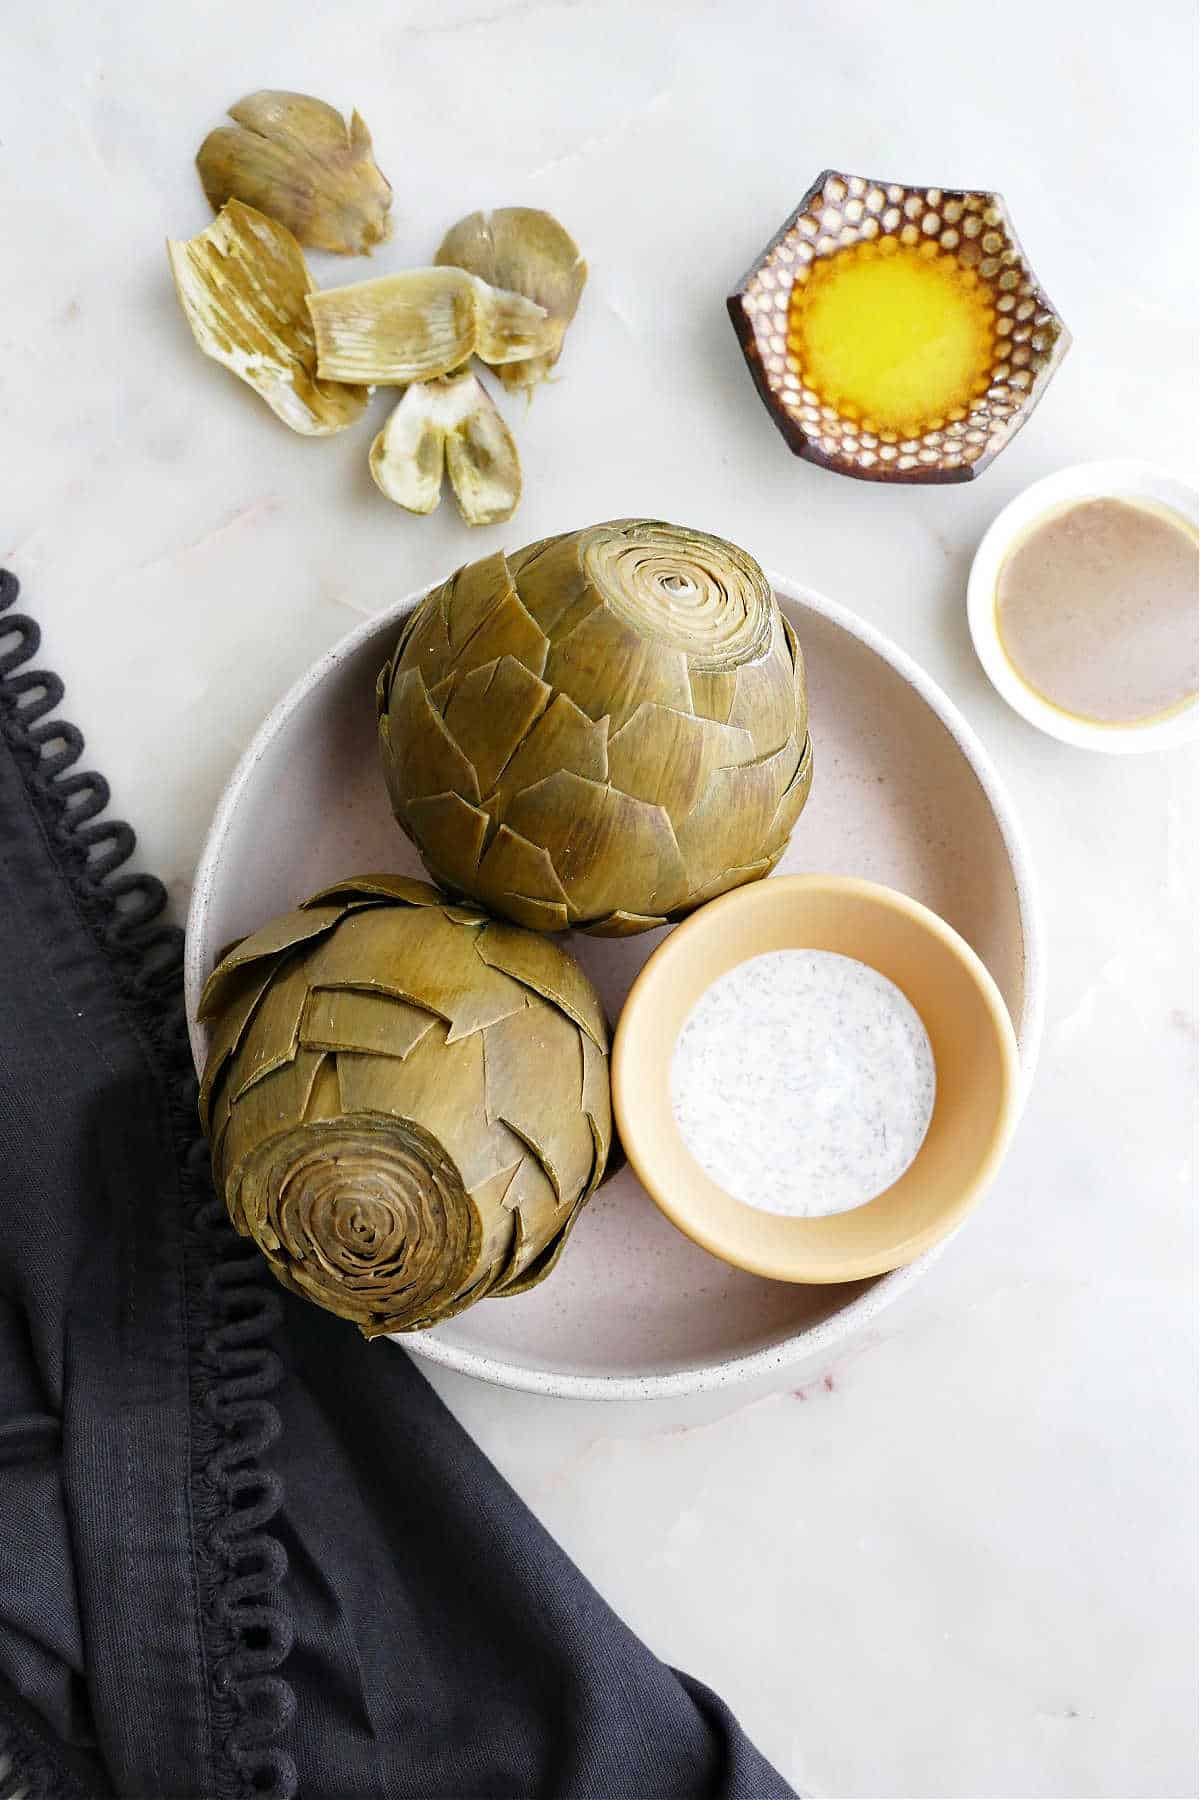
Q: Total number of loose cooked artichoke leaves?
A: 5